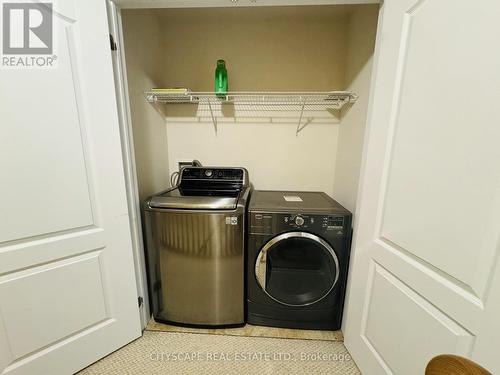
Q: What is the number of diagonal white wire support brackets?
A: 2